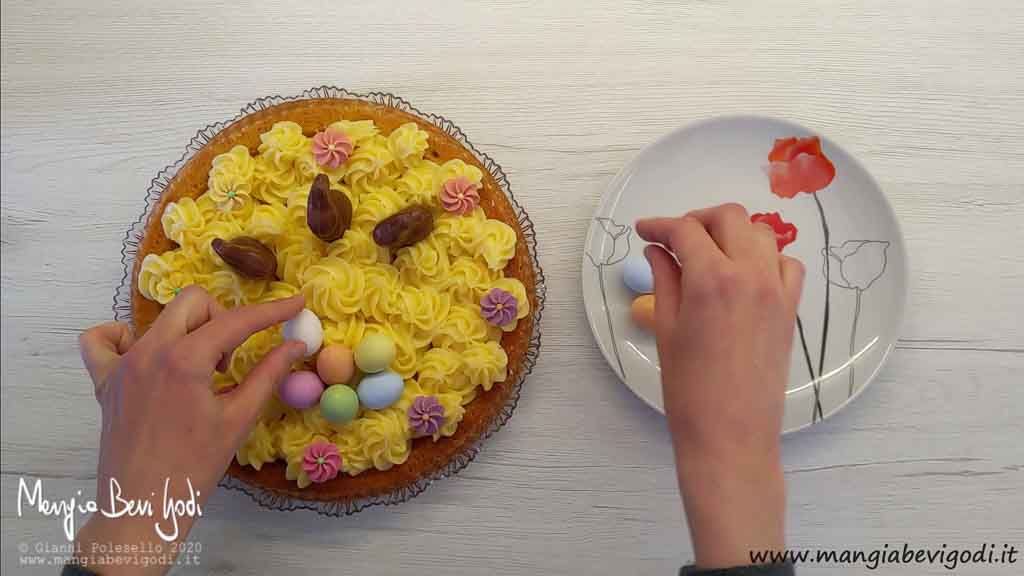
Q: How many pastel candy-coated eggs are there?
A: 8